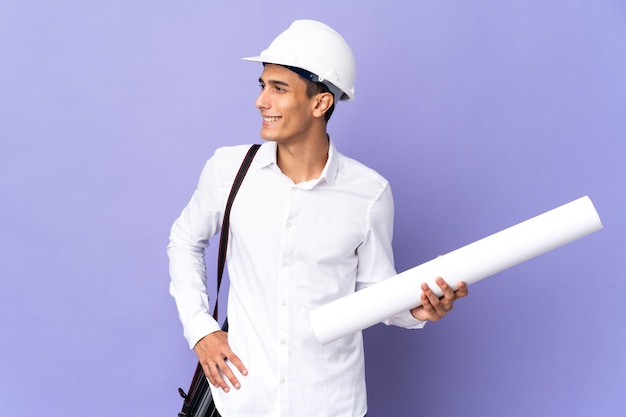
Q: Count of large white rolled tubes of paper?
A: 1